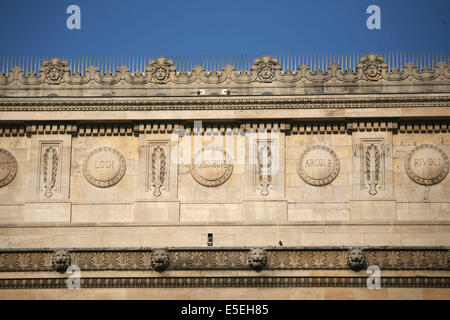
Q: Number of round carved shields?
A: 5